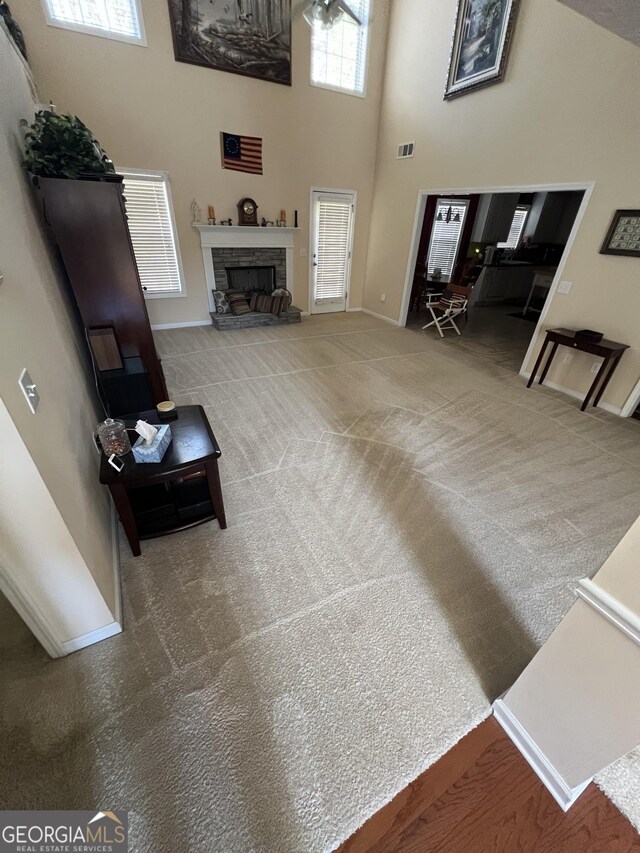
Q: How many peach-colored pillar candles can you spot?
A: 2